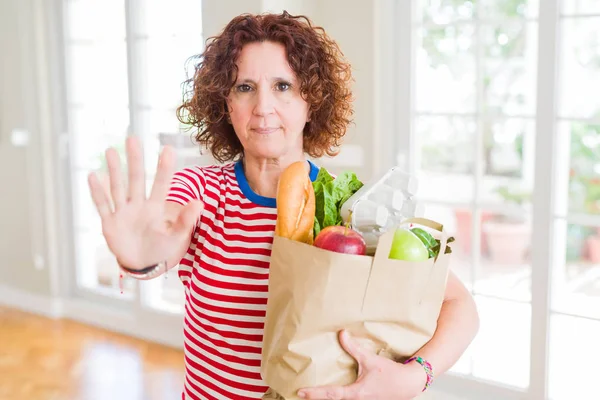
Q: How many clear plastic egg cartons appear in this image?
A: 1